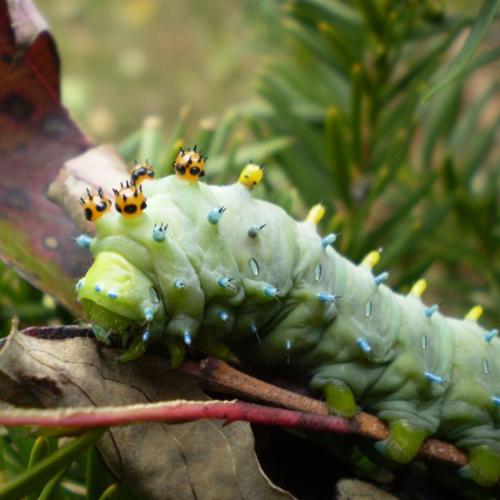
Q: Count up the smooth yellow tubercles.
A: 4